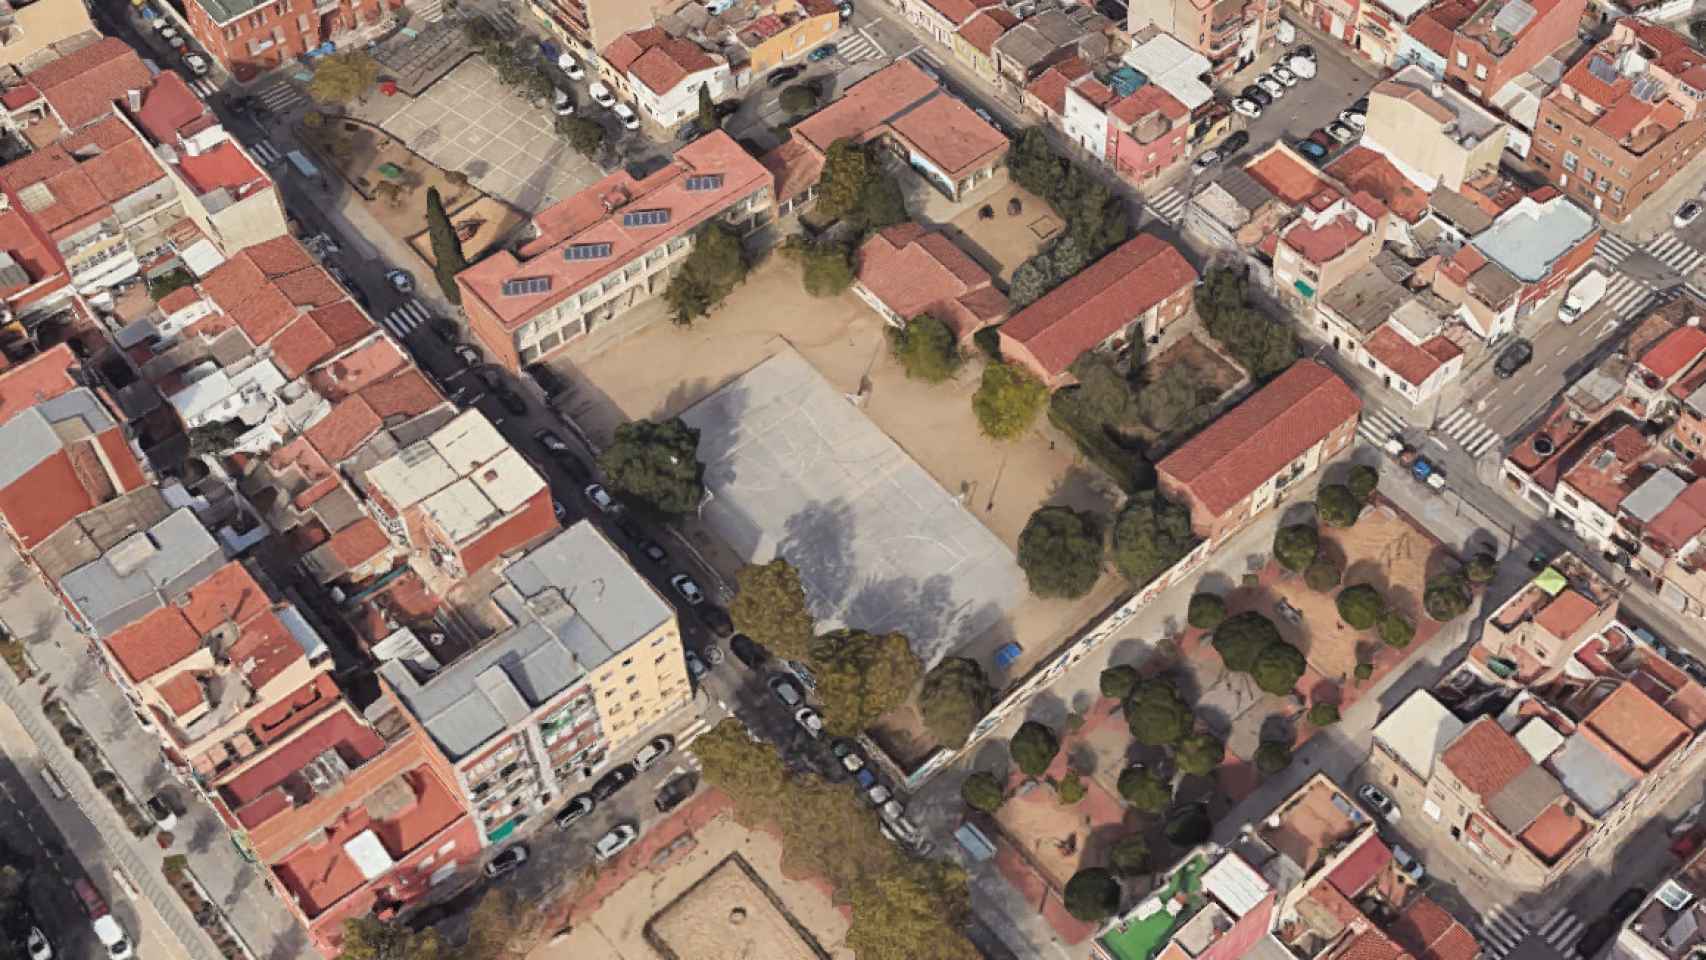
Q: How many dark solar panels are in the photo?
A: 4